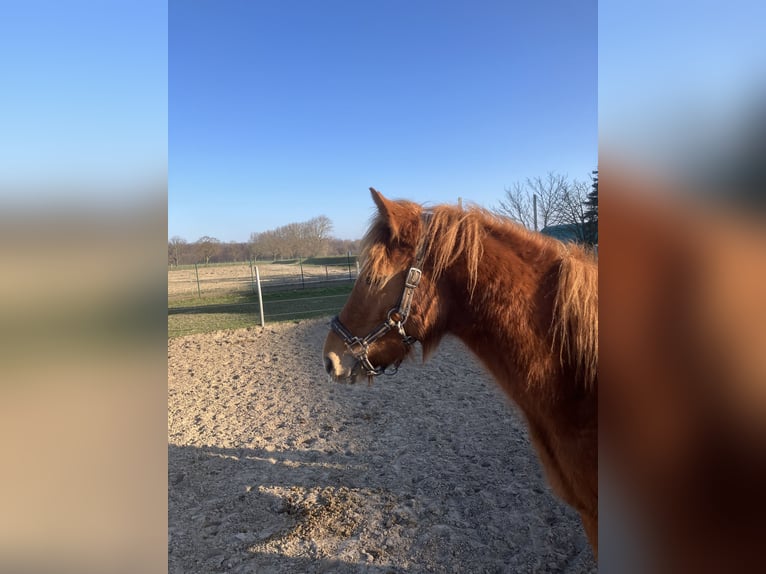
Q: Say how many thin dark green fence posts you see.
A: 4